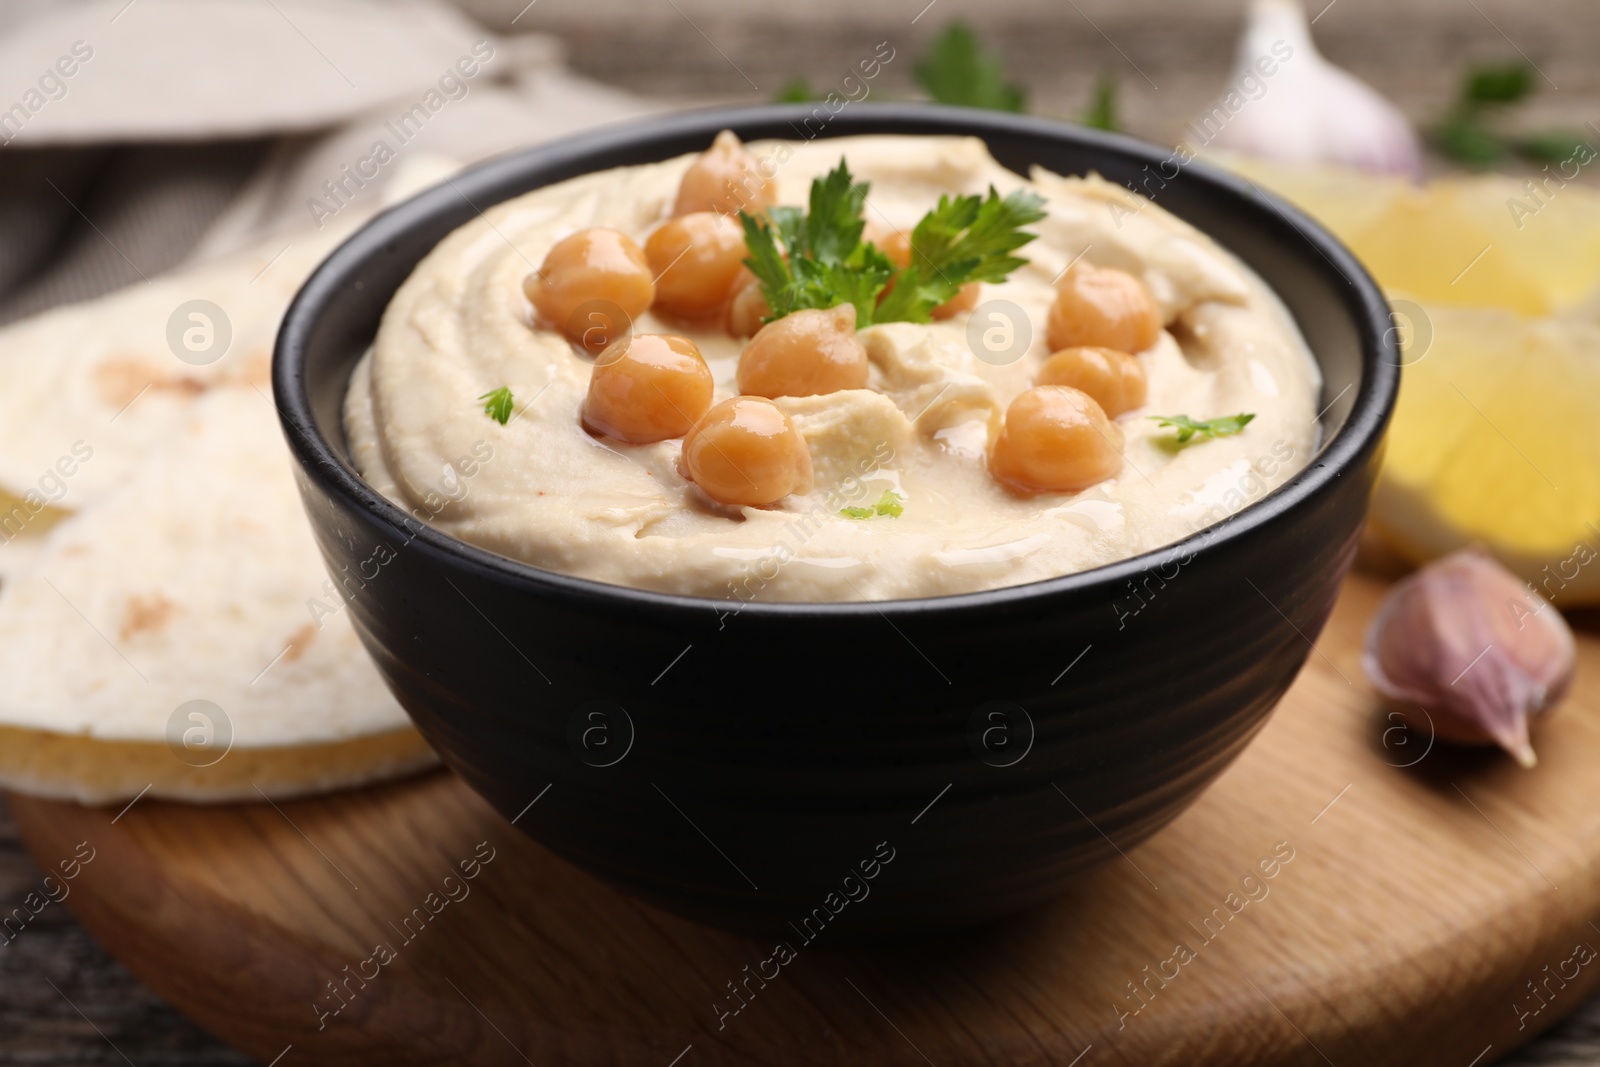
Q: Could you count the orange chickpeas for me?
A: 12